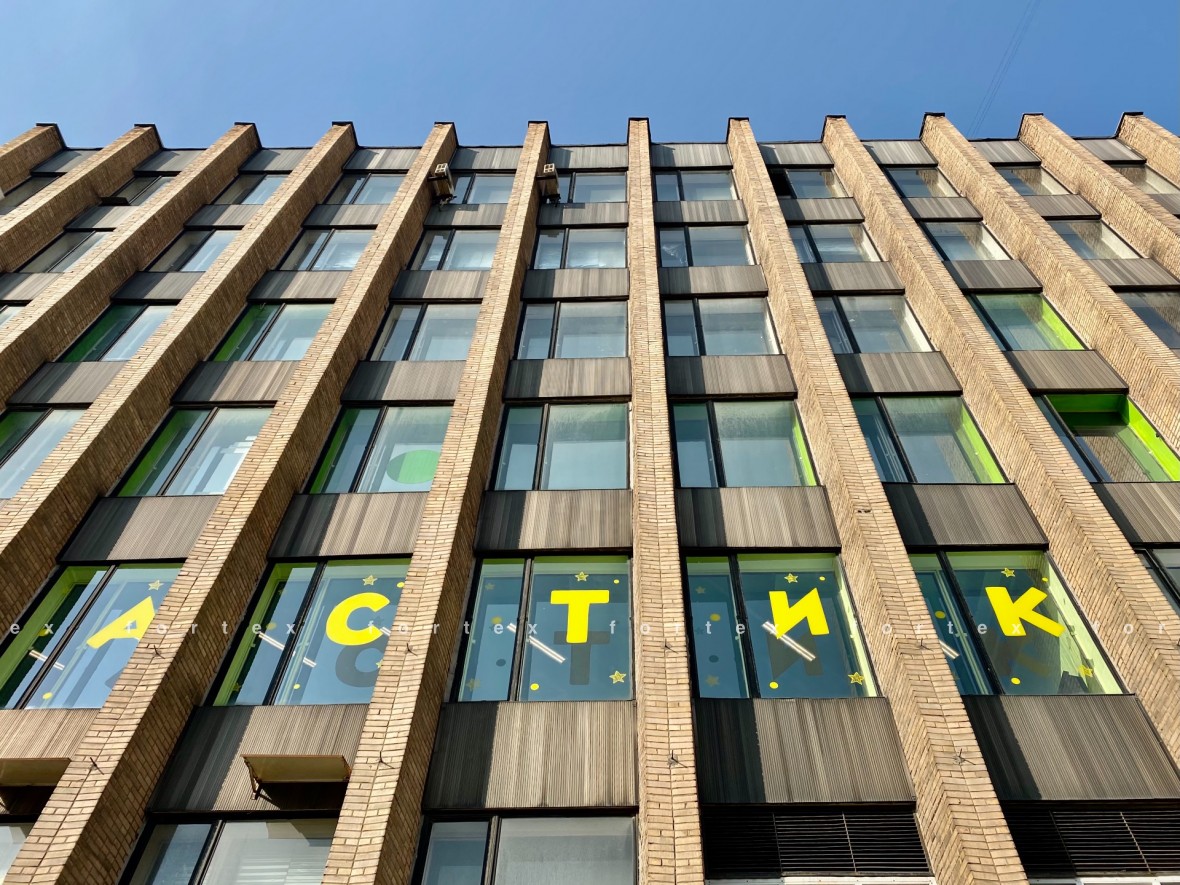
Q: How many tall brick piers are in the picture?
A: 12